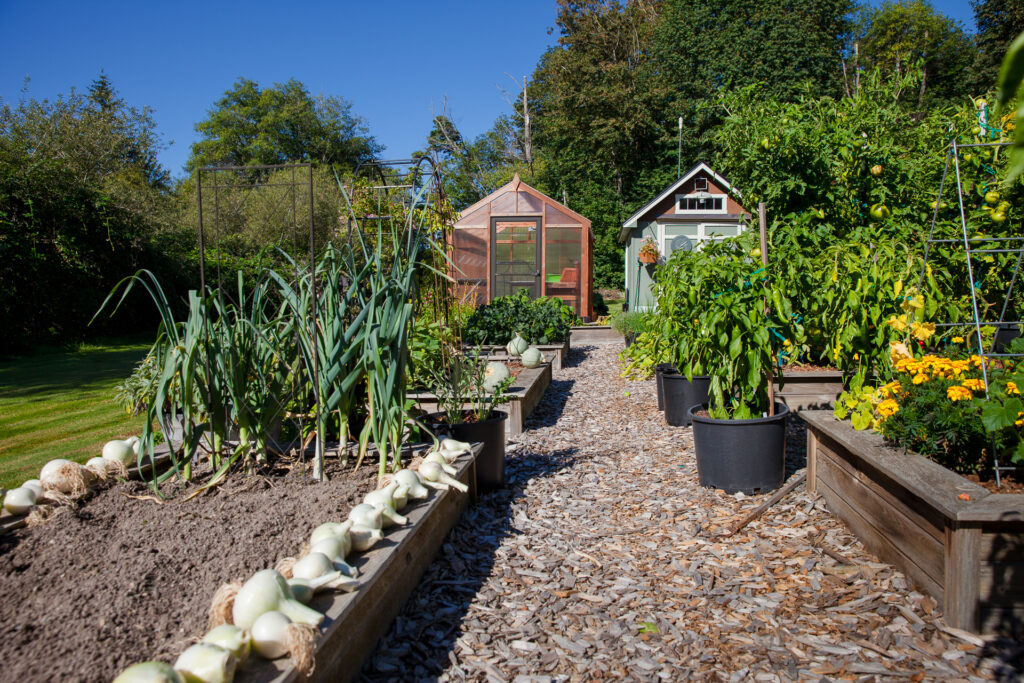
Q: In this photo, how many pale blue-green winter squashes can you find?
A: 3